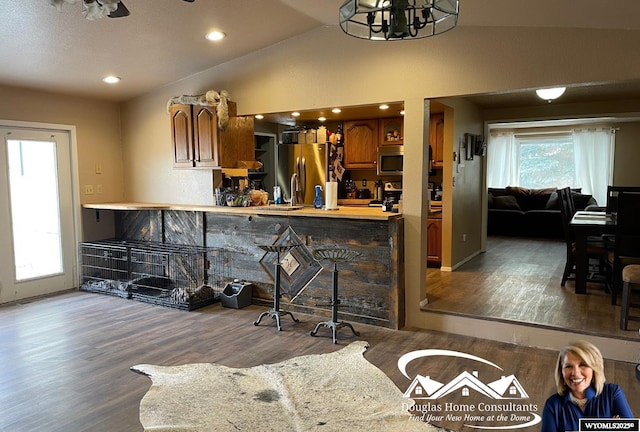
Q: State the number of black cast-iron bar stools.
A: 2